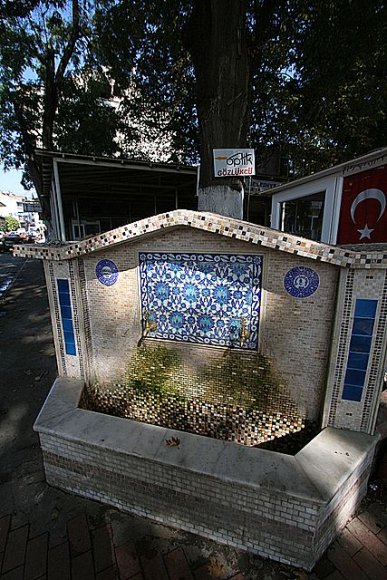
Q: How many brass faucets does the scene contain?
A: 2